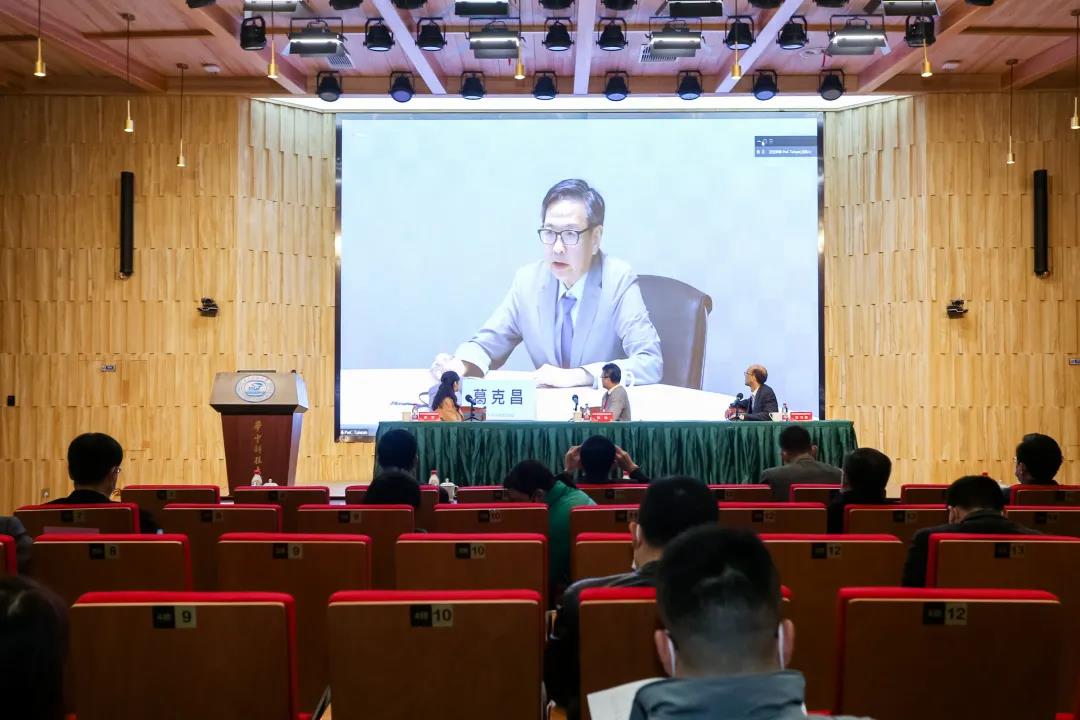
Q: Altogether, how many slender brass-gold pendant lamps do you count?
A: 9